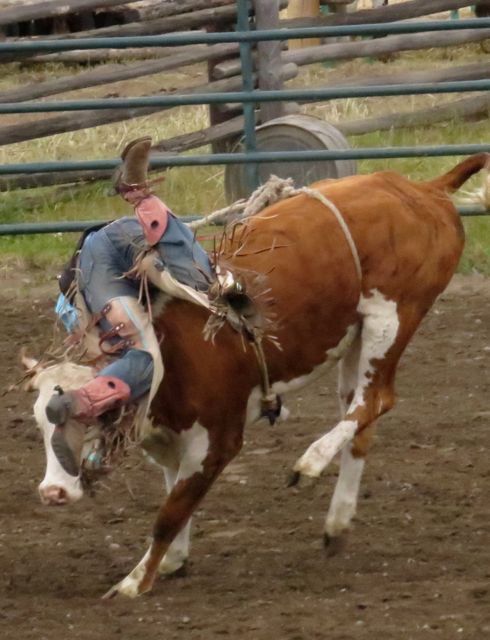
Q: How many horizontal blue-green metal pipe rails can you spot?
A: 4